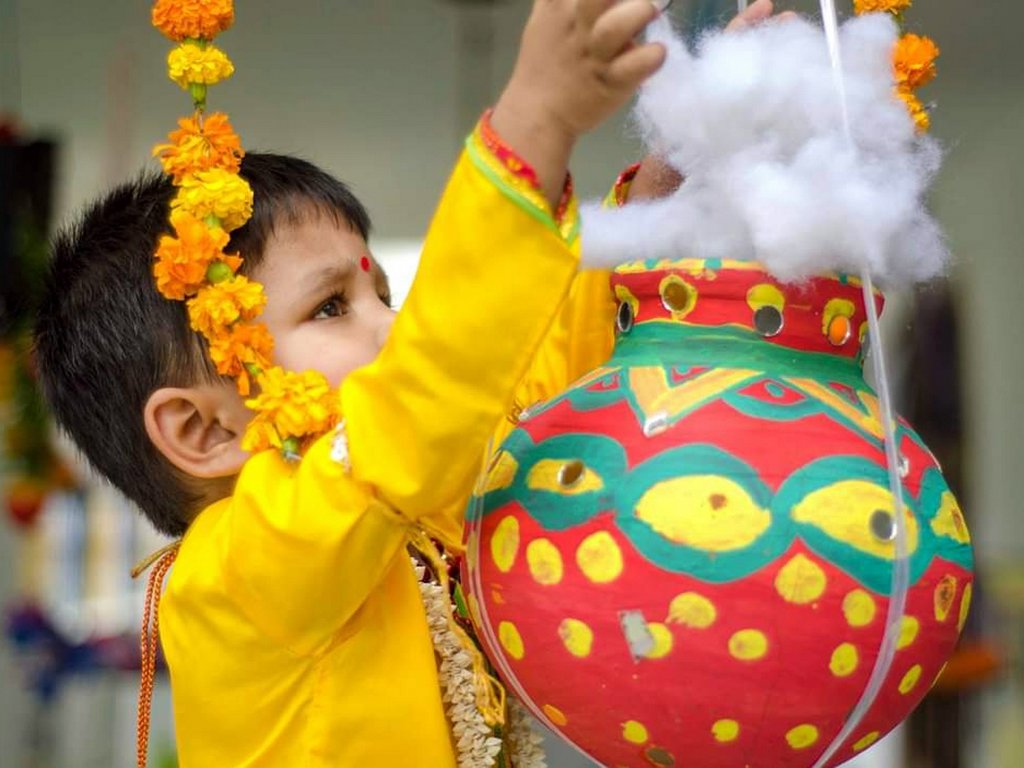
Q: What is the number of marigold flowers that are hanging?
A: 11